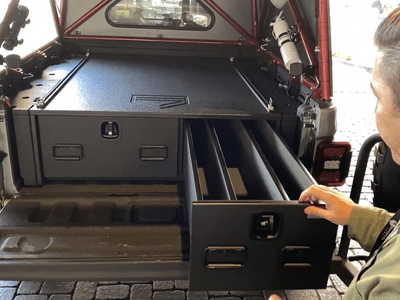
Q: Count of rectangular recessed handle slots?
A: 4